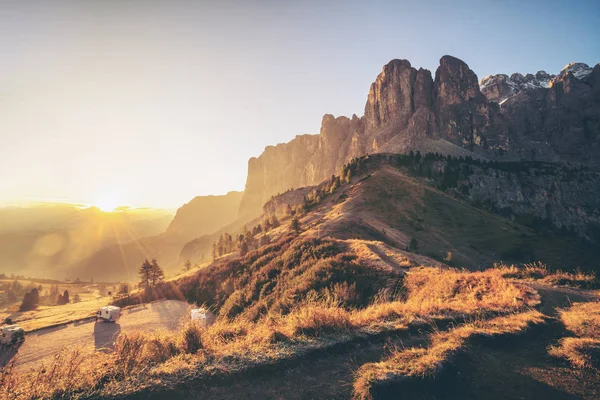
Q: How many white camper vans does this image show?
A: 3